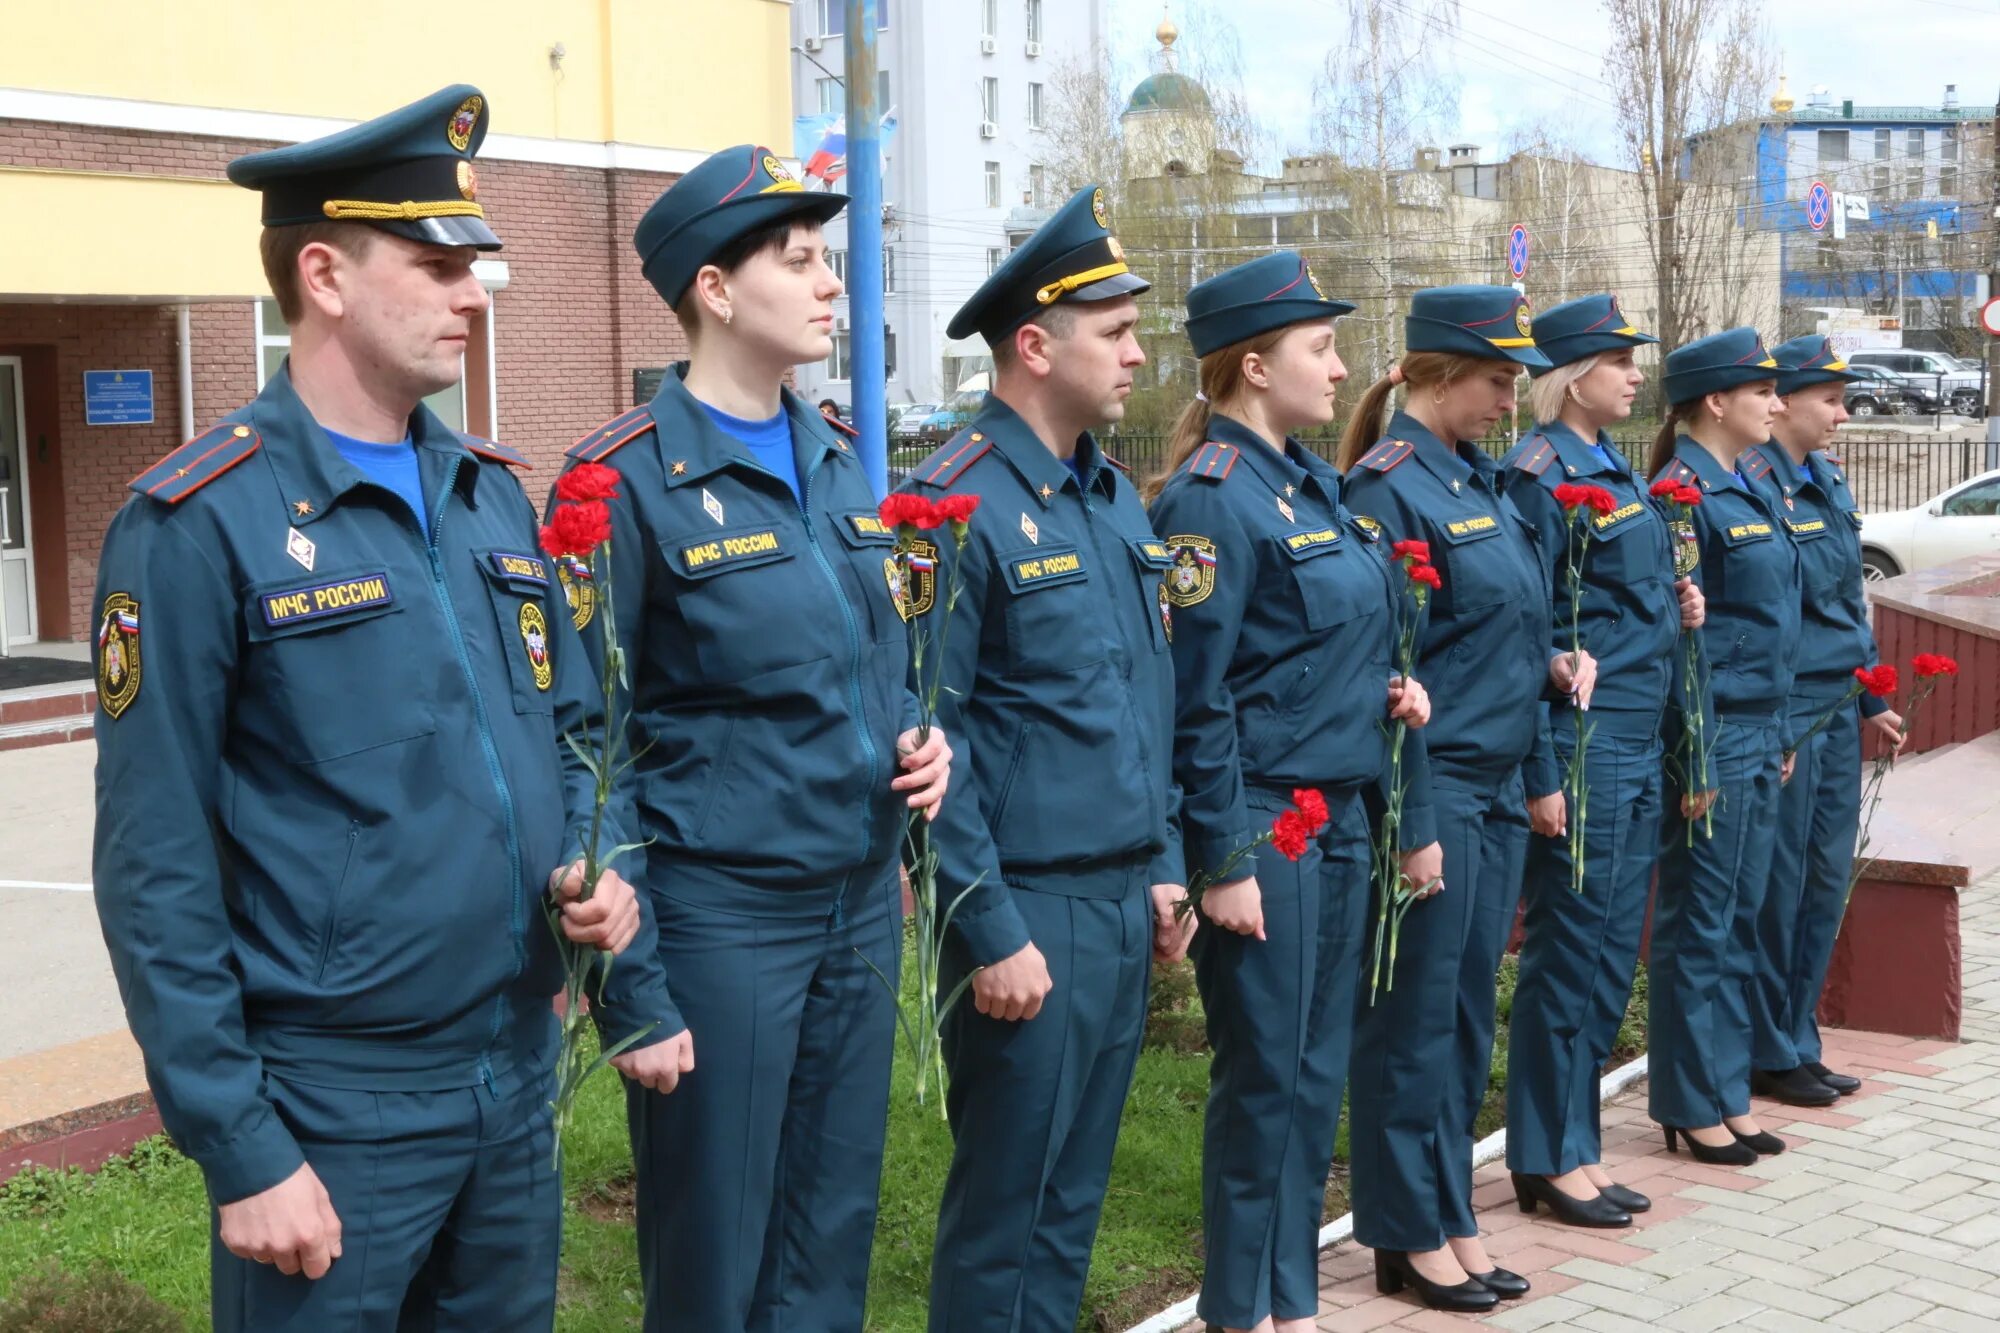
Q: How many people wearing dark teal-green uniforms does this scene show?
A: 8